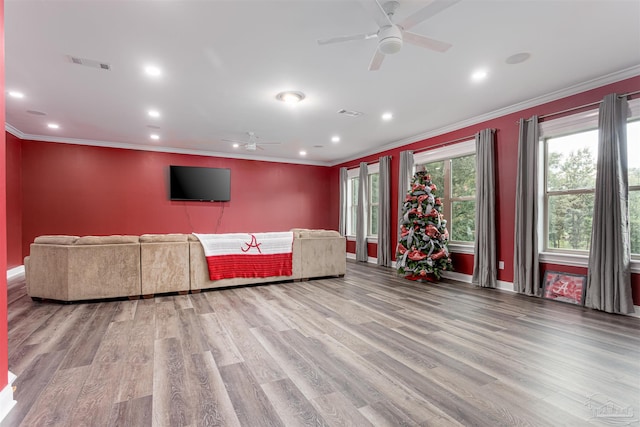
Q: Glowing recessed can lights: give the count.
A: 10